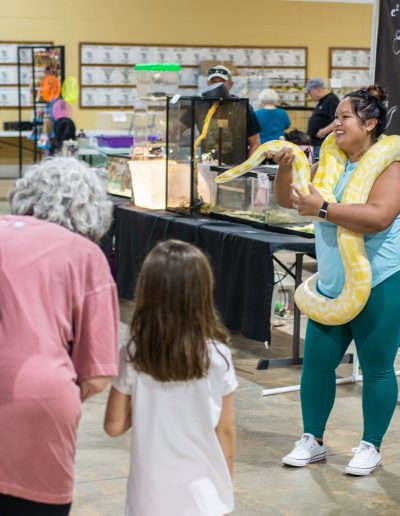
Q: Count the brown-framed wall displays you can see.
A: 3